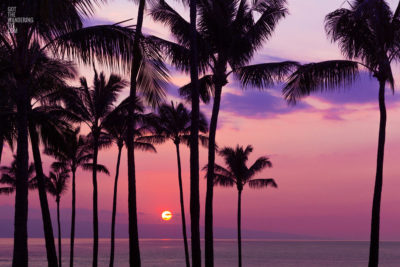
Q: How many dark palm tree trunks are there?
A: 12